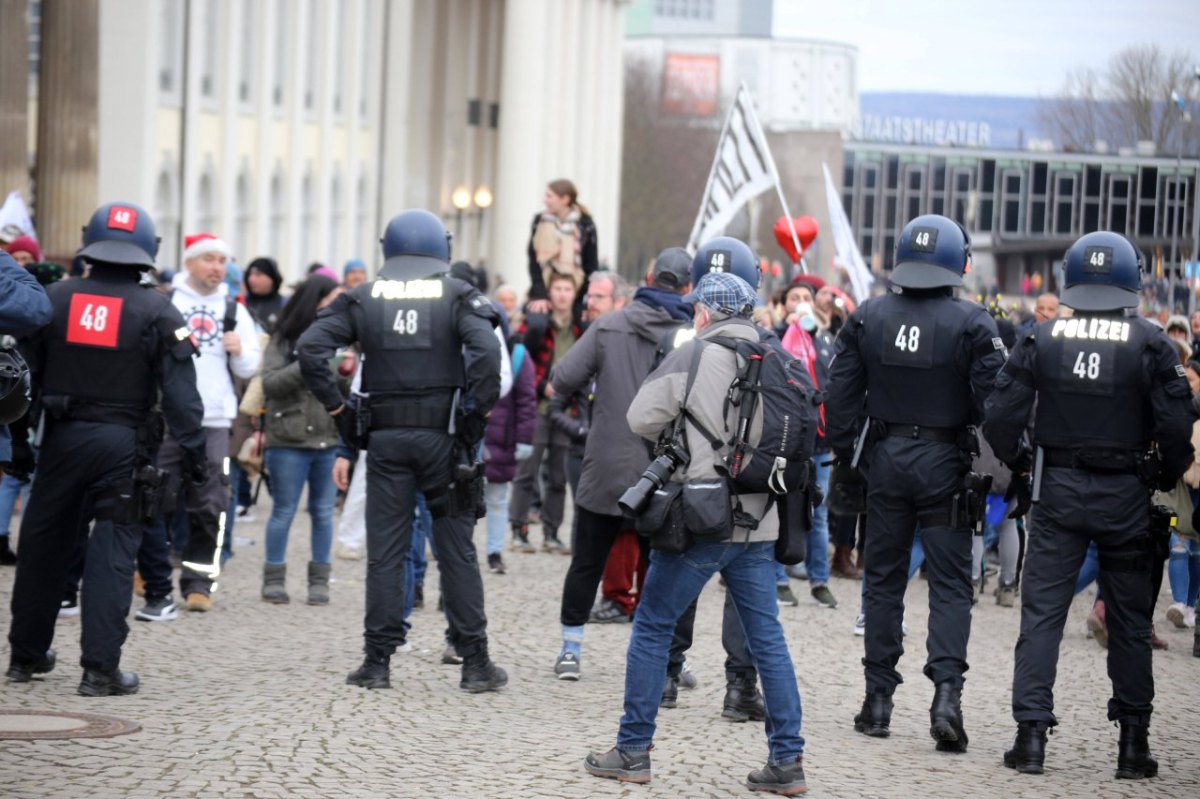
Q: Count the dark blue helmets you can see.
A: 5